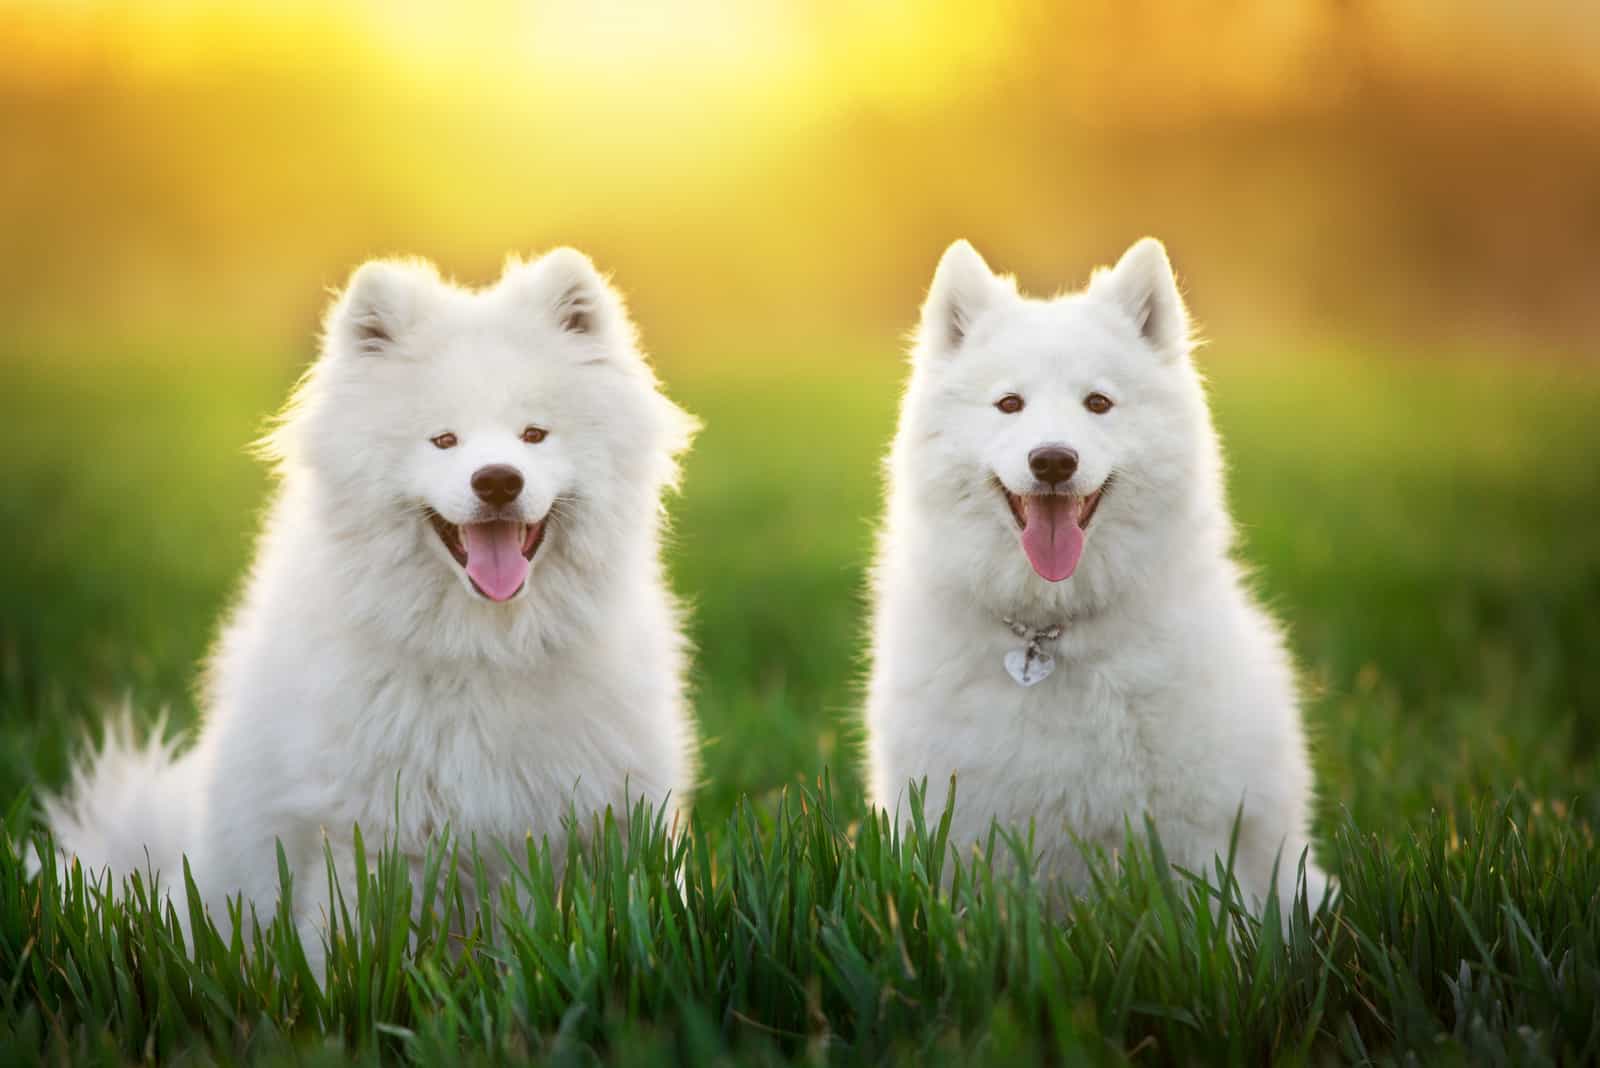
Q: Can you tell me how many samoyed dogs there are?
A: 2